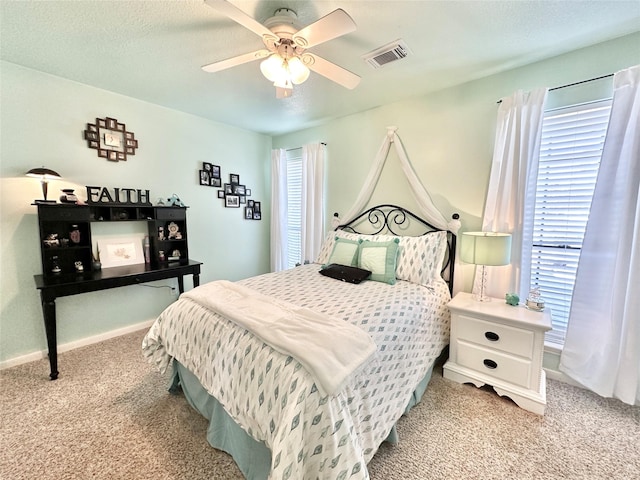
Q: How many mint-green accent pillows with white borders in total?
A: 2